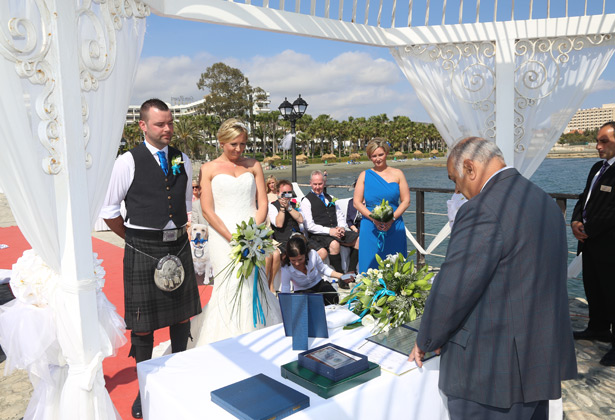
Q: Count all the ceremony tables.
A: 1